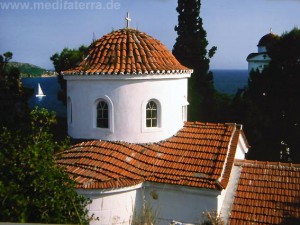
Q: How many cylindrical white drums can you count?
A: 2